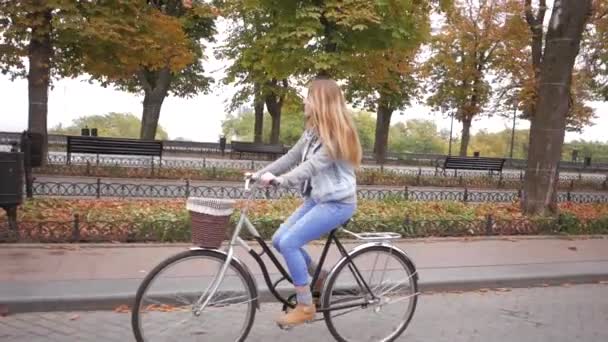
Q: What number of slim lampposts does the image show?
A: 2